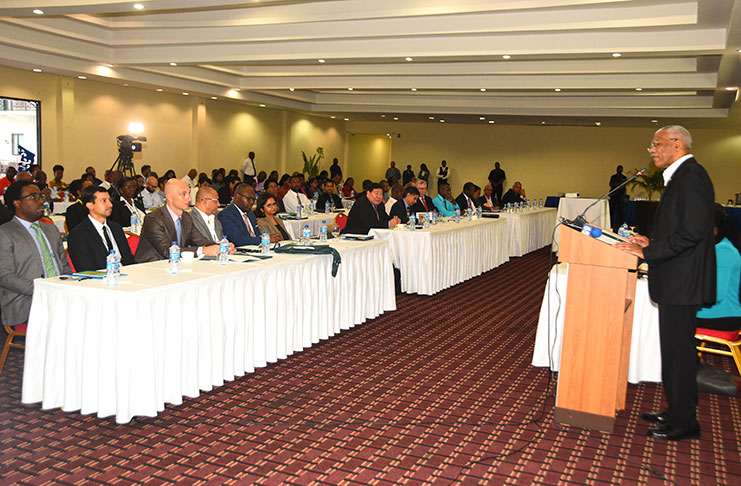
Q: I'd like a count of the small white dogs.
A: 0